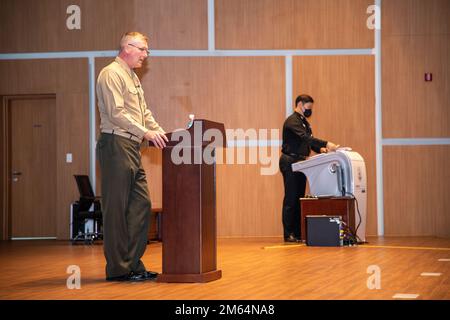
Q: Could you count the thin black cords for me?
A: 1